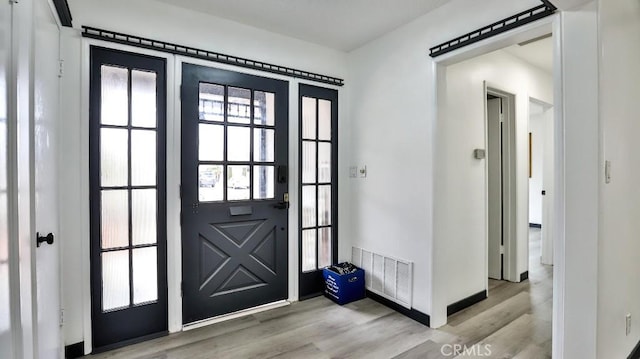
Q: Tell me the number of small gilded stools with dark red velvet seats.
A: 0